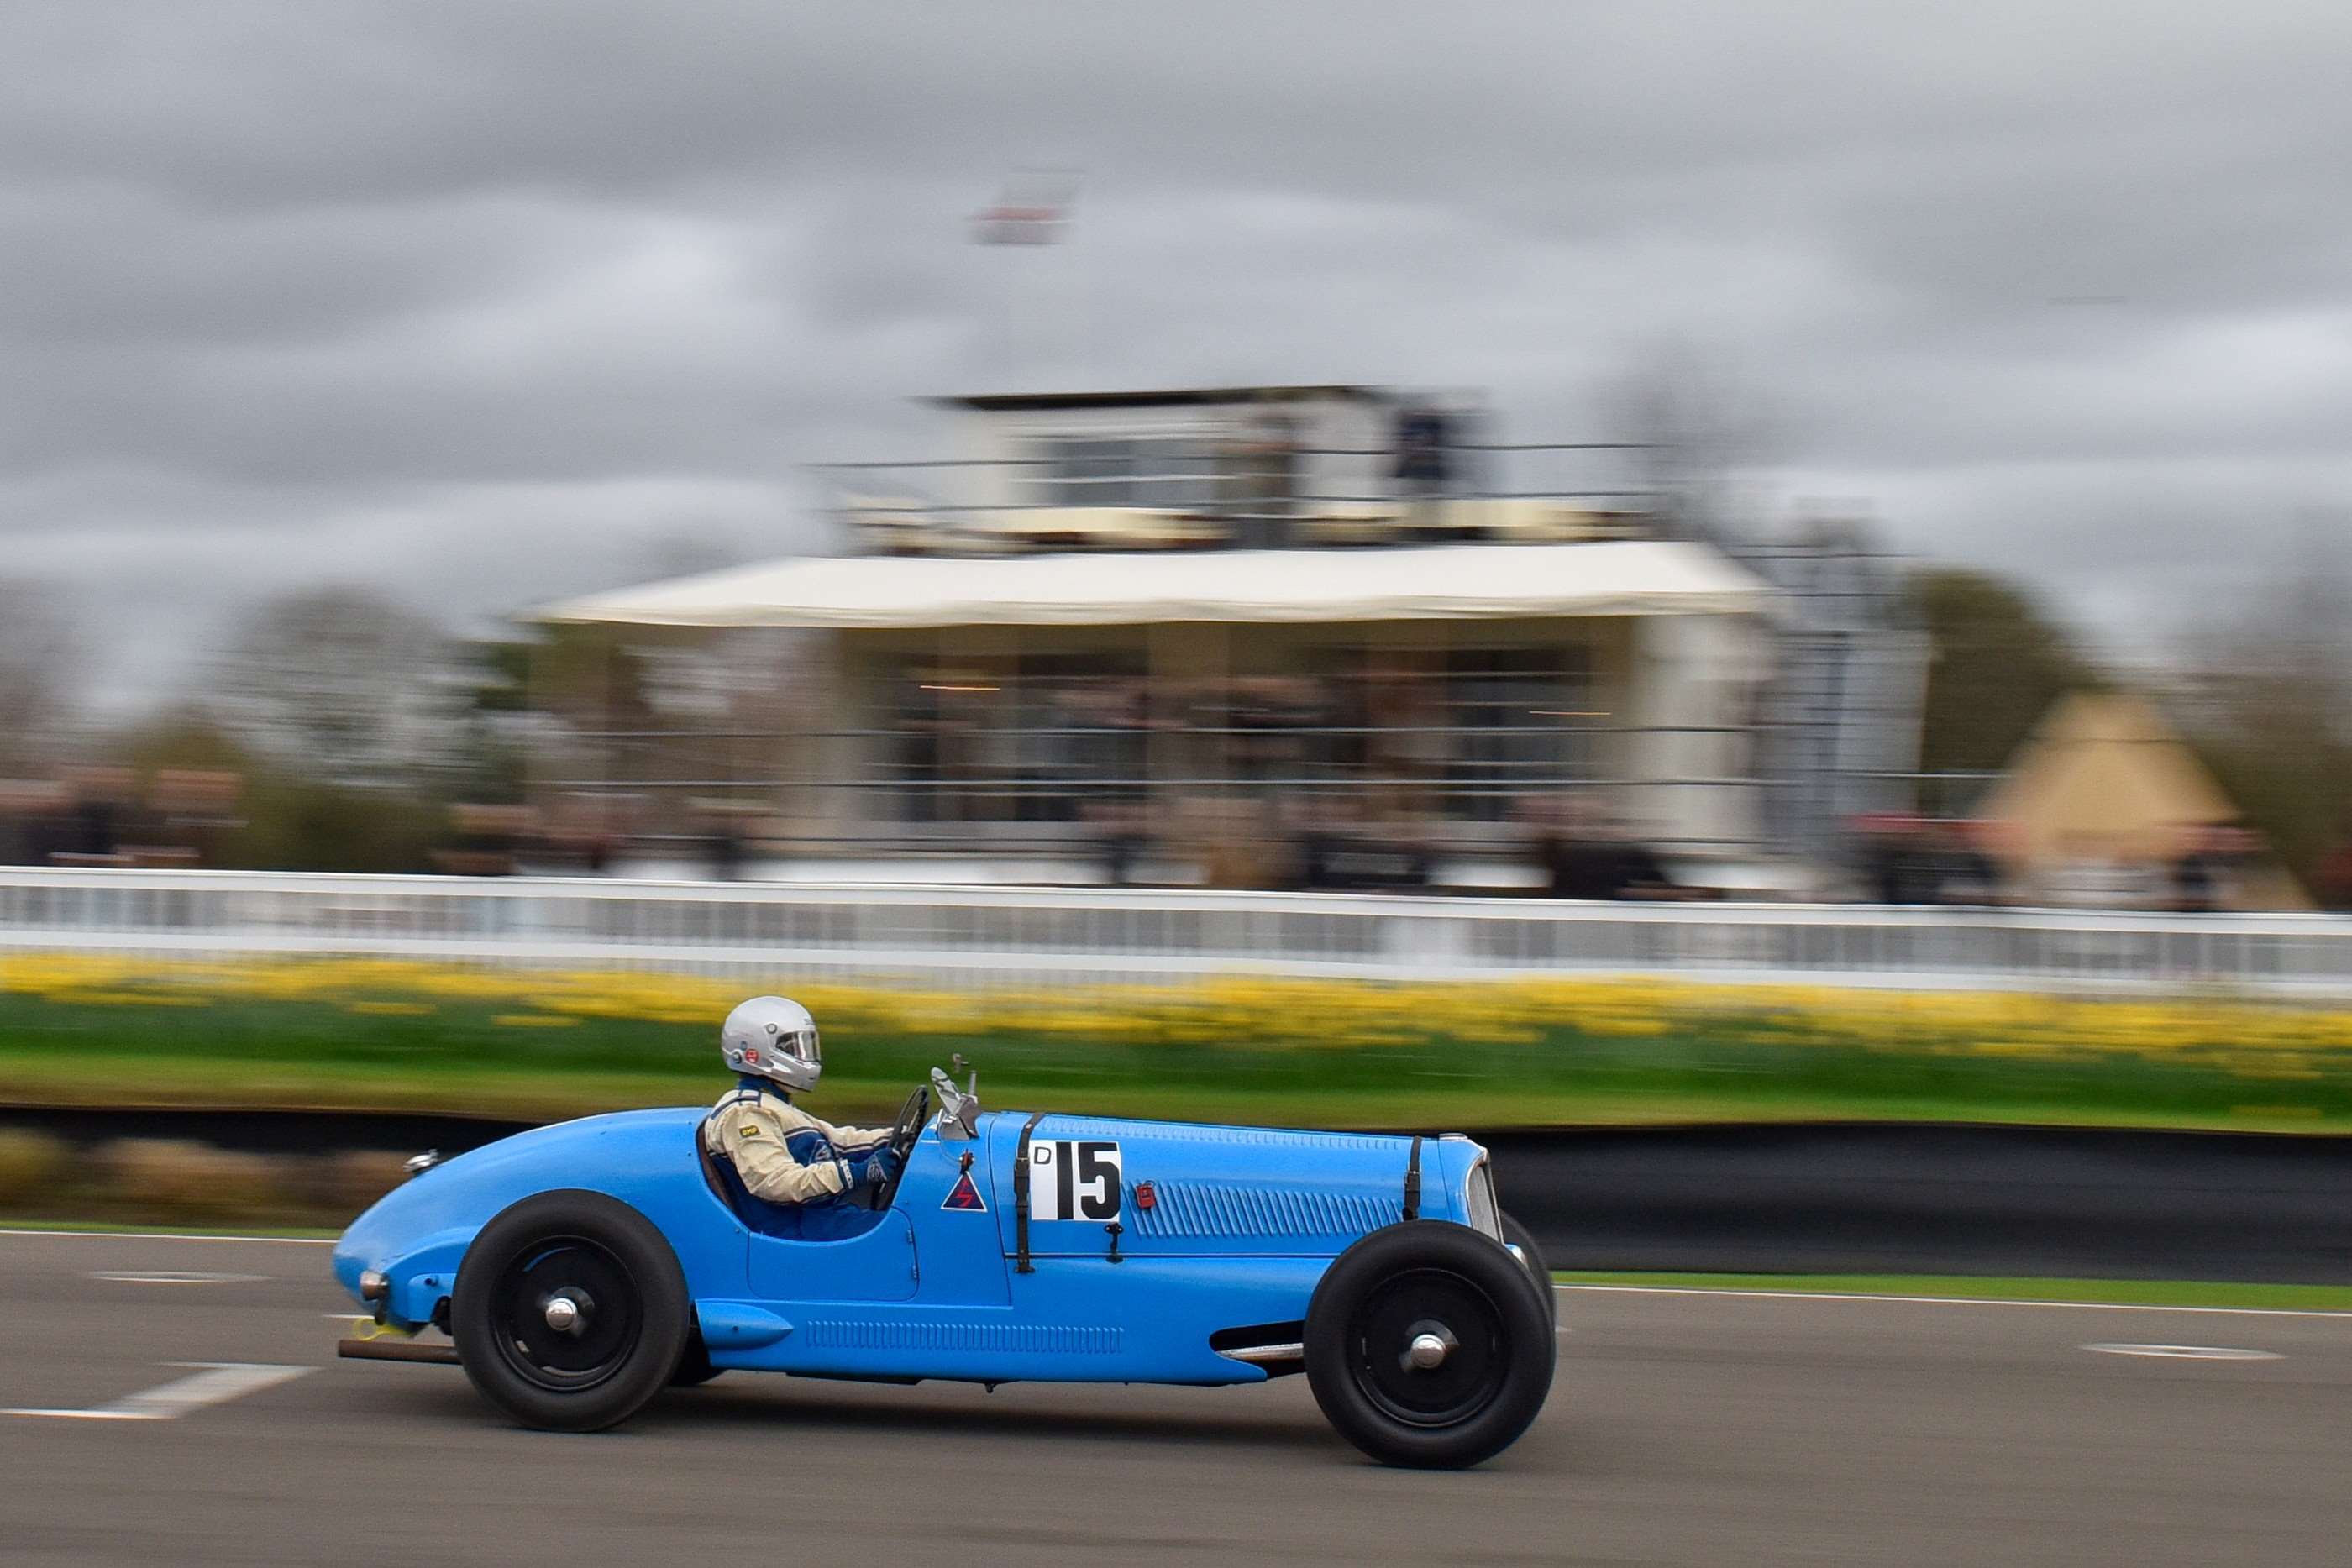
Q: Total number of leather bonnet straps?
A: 2